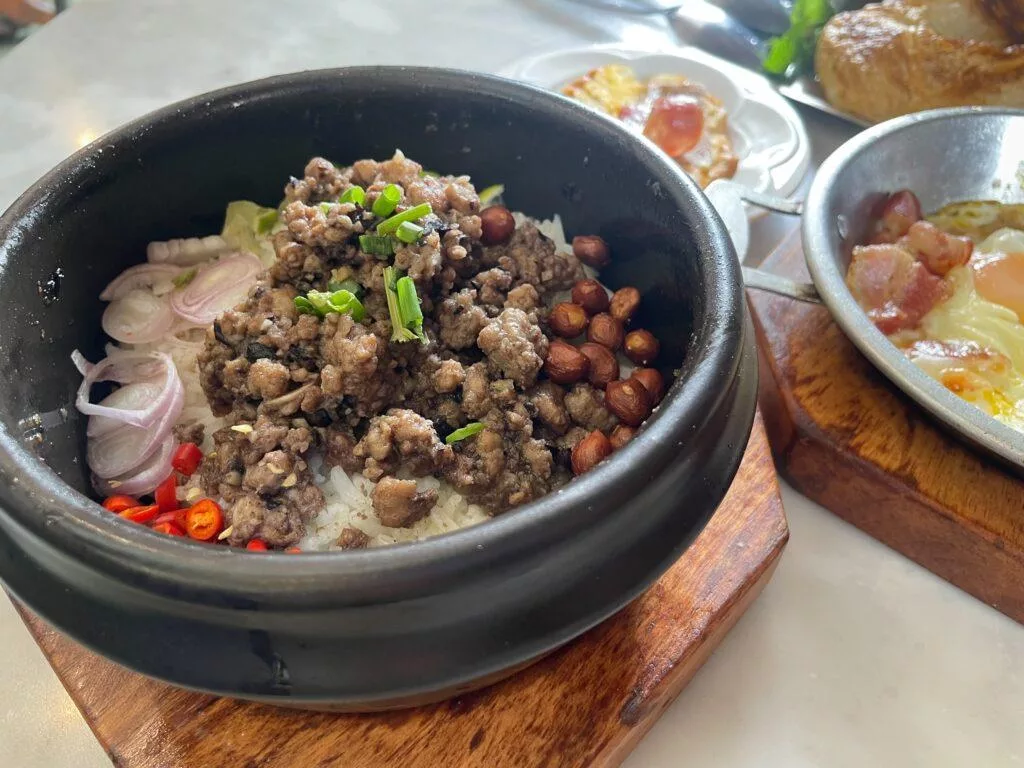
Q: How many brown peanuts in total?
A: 13